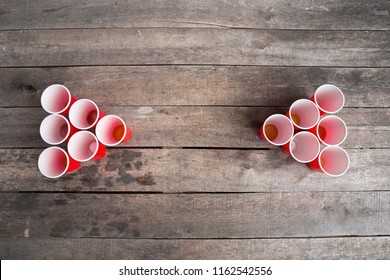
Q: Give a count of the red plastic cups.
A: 12